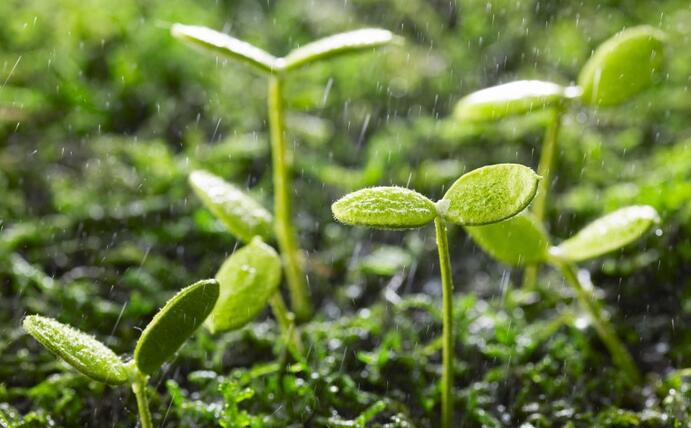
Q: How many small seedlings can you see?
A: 6